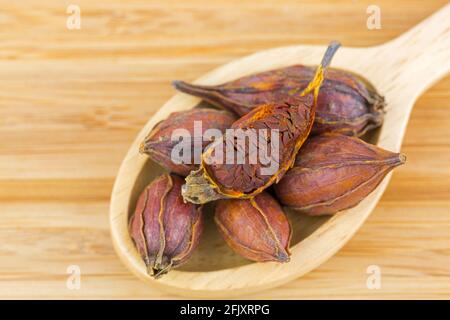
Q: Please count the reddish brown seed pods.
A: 6